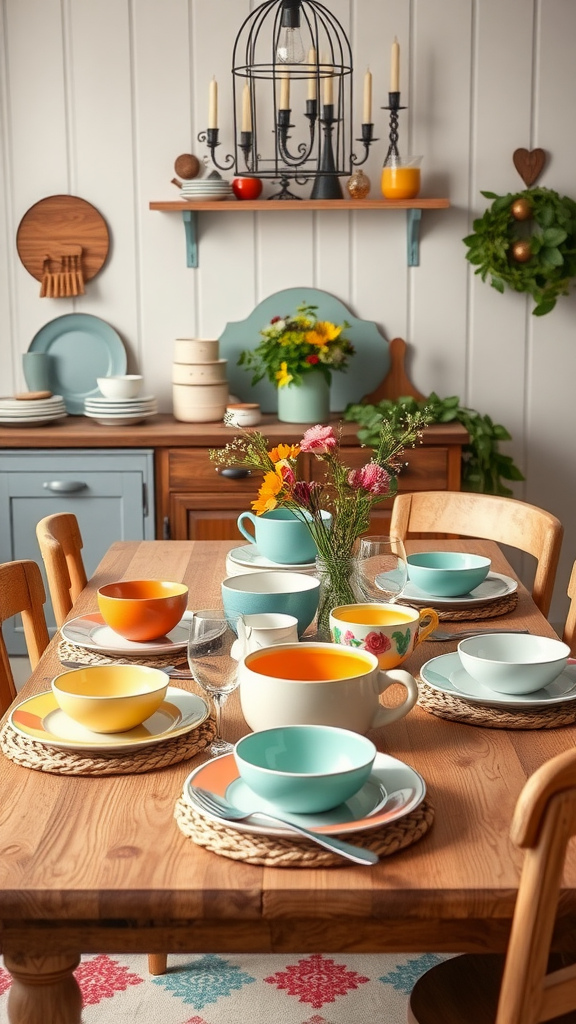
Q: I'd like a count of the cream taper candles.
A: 7